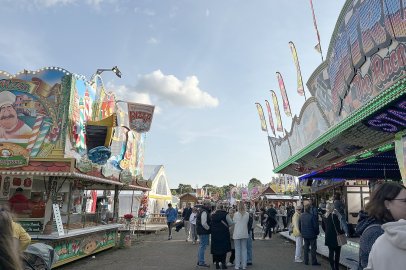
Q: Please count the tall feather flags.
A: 6